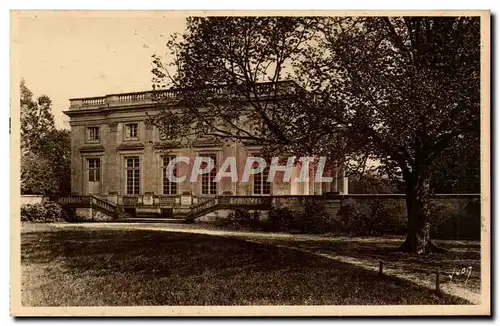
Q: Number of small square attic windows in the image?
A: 2